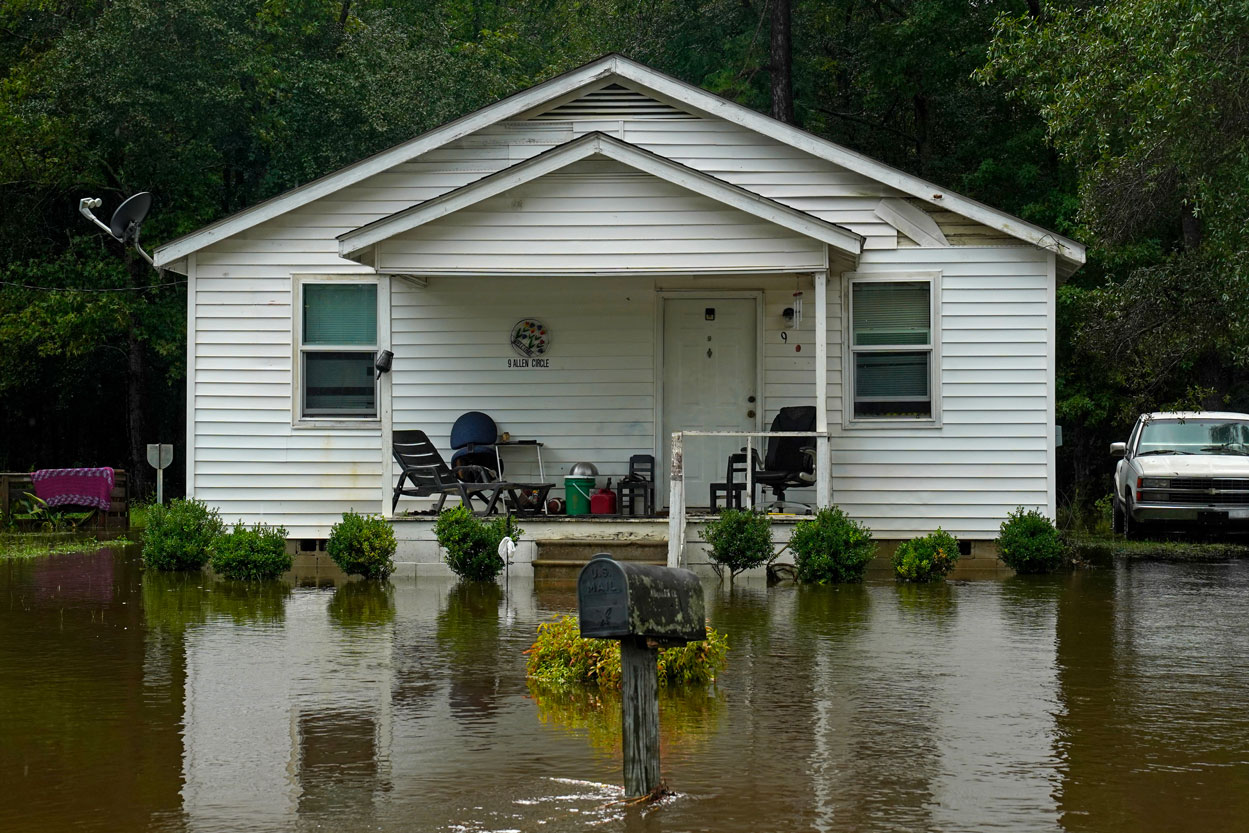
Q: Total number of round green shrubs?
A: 8